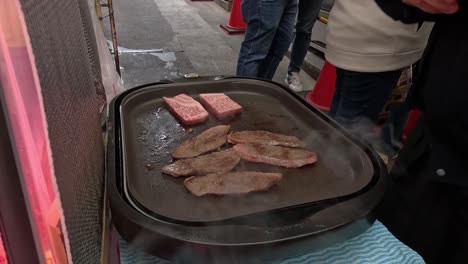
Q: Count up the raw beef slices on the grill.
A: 2